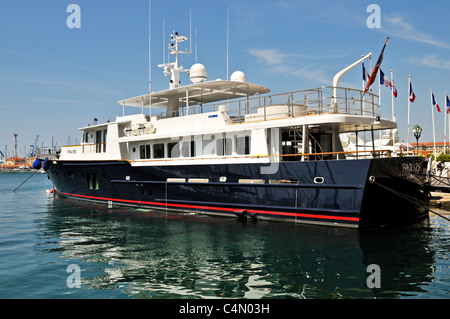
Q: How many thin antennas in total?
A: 5